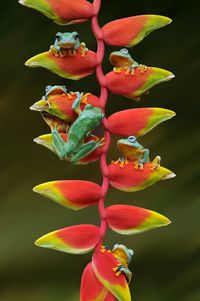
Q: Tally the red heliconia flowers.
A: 13